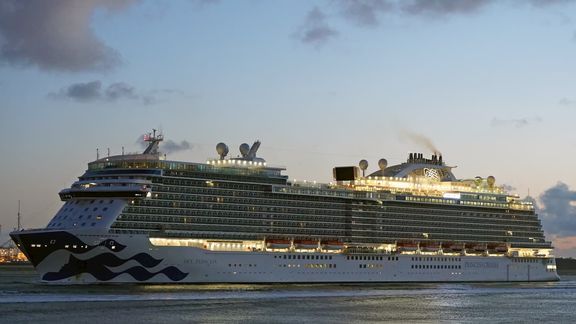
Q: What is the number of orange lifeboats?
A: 8